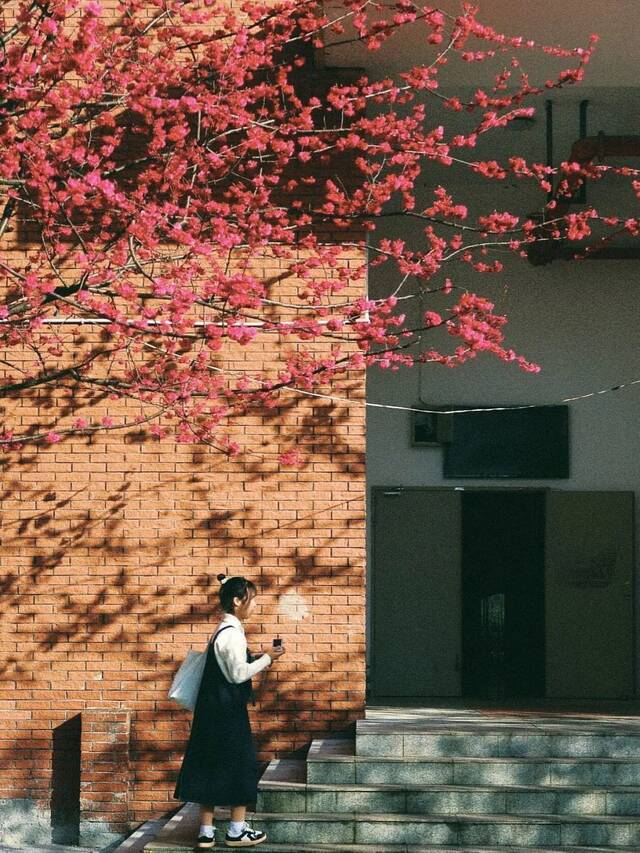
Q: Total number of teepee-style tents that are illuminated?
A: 0